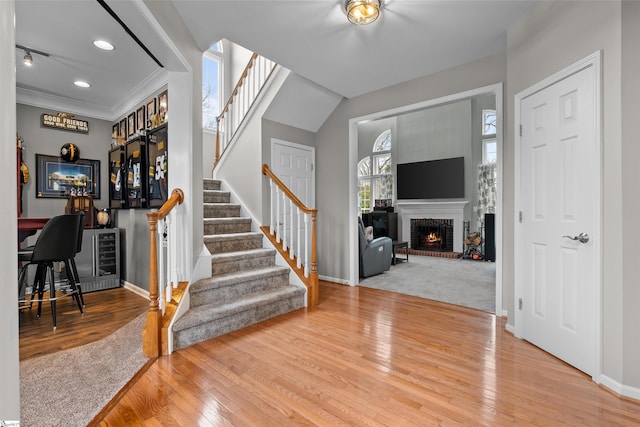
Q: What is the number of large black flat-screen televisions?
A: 1